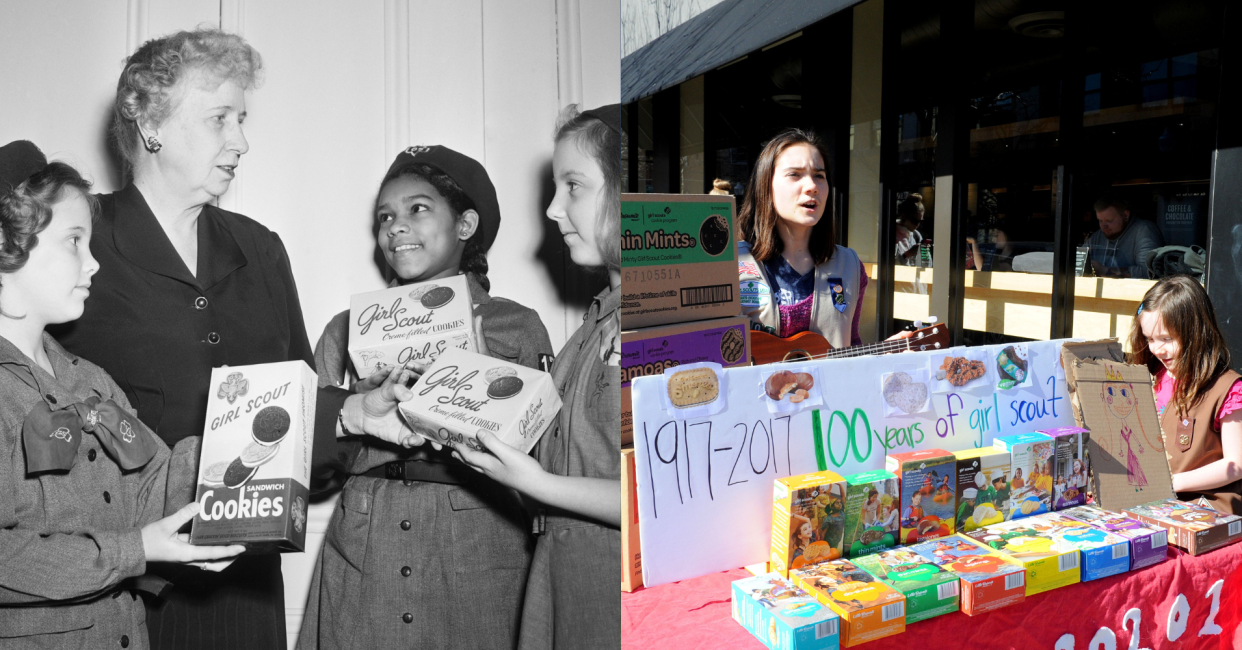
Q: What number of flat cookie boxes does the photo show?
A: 8